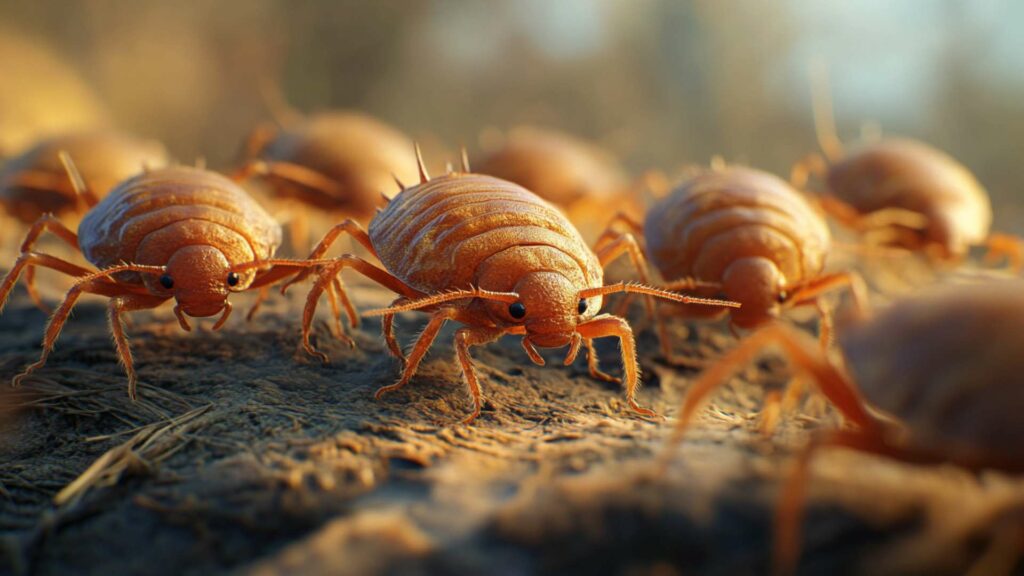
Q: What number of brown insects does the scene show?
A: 8